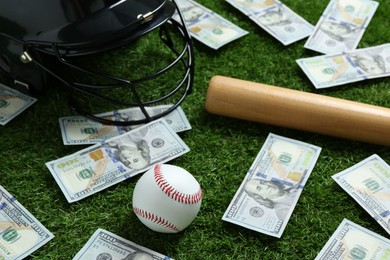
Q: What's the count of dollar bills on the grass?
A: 12